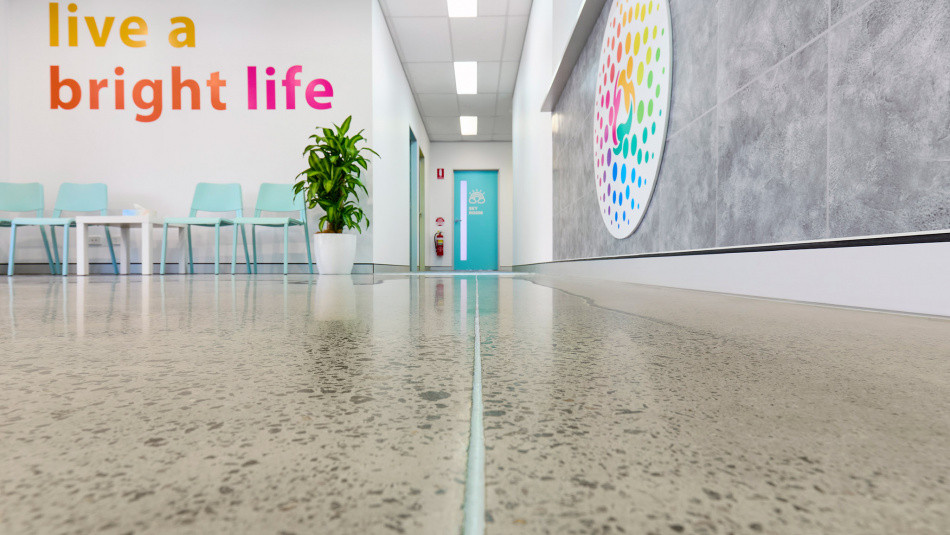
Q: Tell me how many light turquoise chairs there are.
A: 4